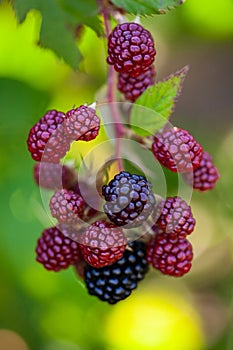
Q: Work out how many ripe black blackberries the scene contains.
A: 2